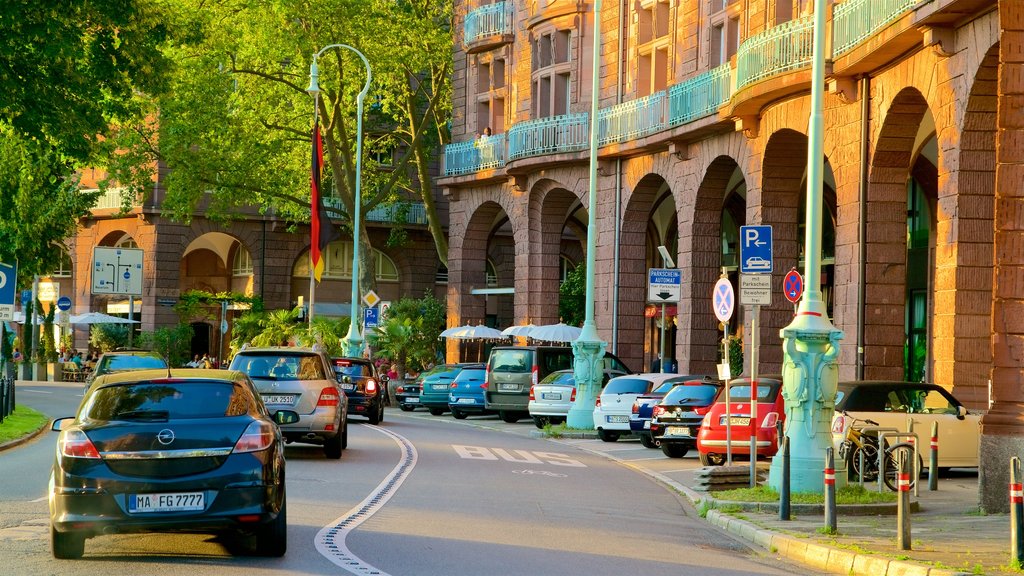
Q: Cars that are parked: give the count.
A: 10